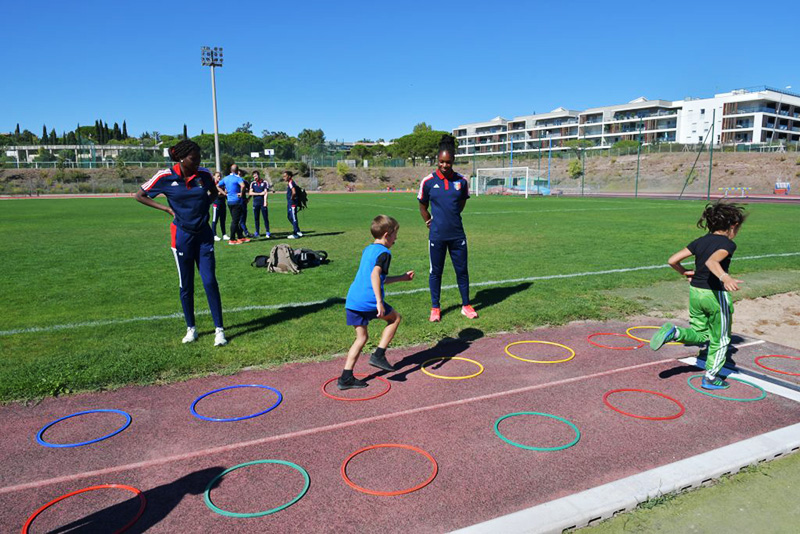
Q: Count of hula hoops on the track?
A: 14